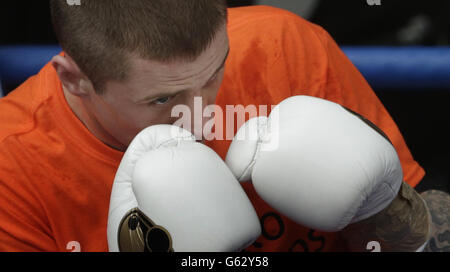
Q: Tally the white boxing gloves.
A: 2